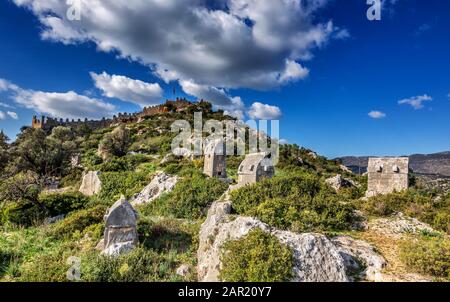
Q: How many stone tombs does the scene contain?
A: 4